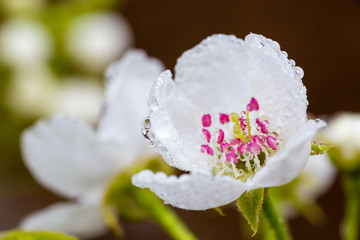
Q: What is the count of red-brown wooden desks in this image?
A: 0